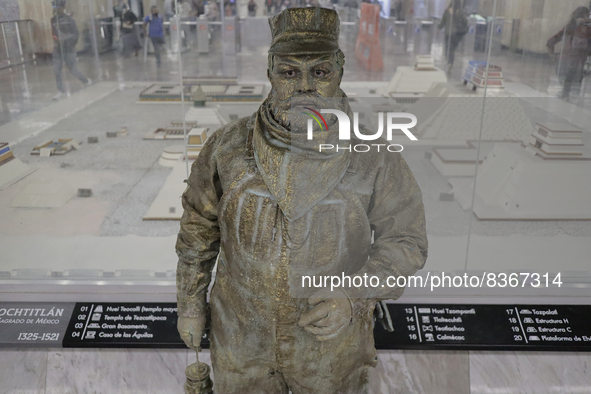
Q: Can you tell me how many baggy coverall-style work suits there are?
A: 1